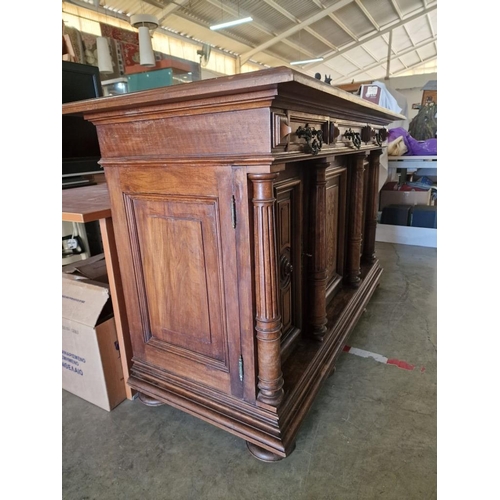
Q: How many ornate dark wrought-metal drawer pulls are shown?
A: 3